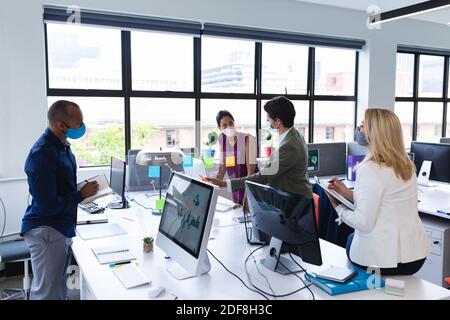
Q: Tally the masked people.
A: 4